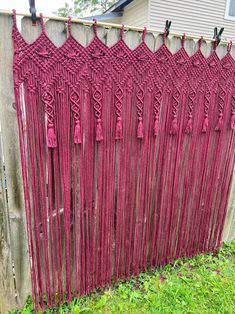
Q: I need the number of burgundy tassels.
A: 11